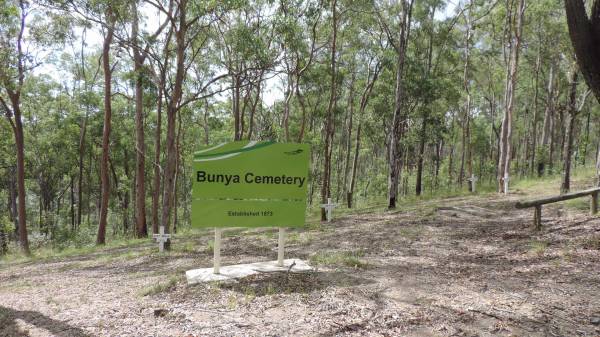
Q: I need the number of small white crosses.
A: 4